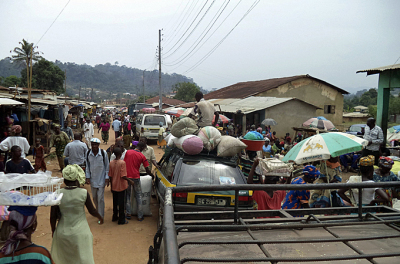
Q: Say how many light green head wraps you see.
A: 1